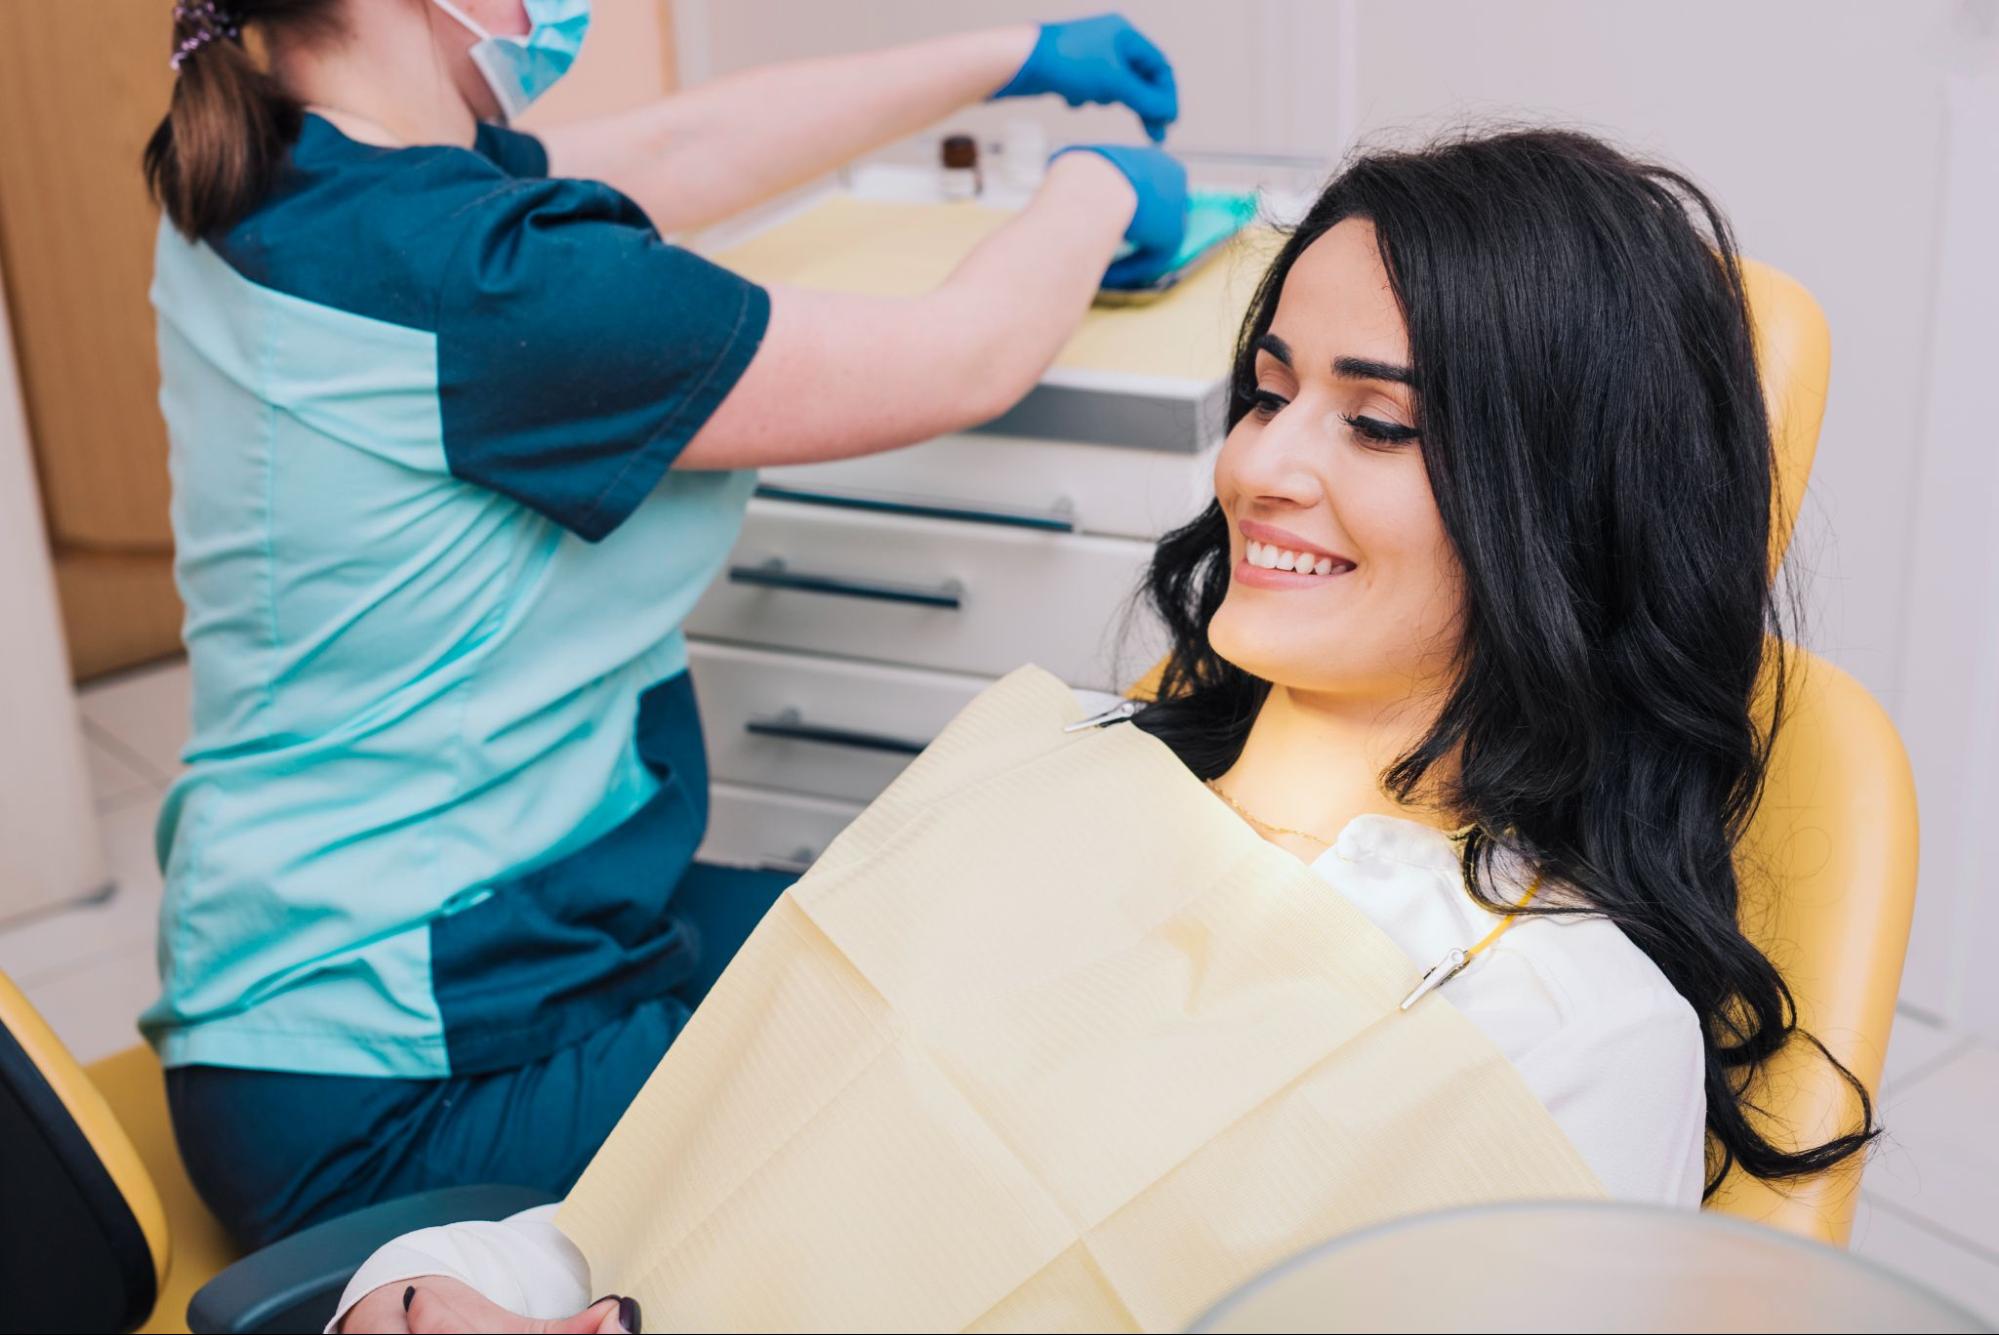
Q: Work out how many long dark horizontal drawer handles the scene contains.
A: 3